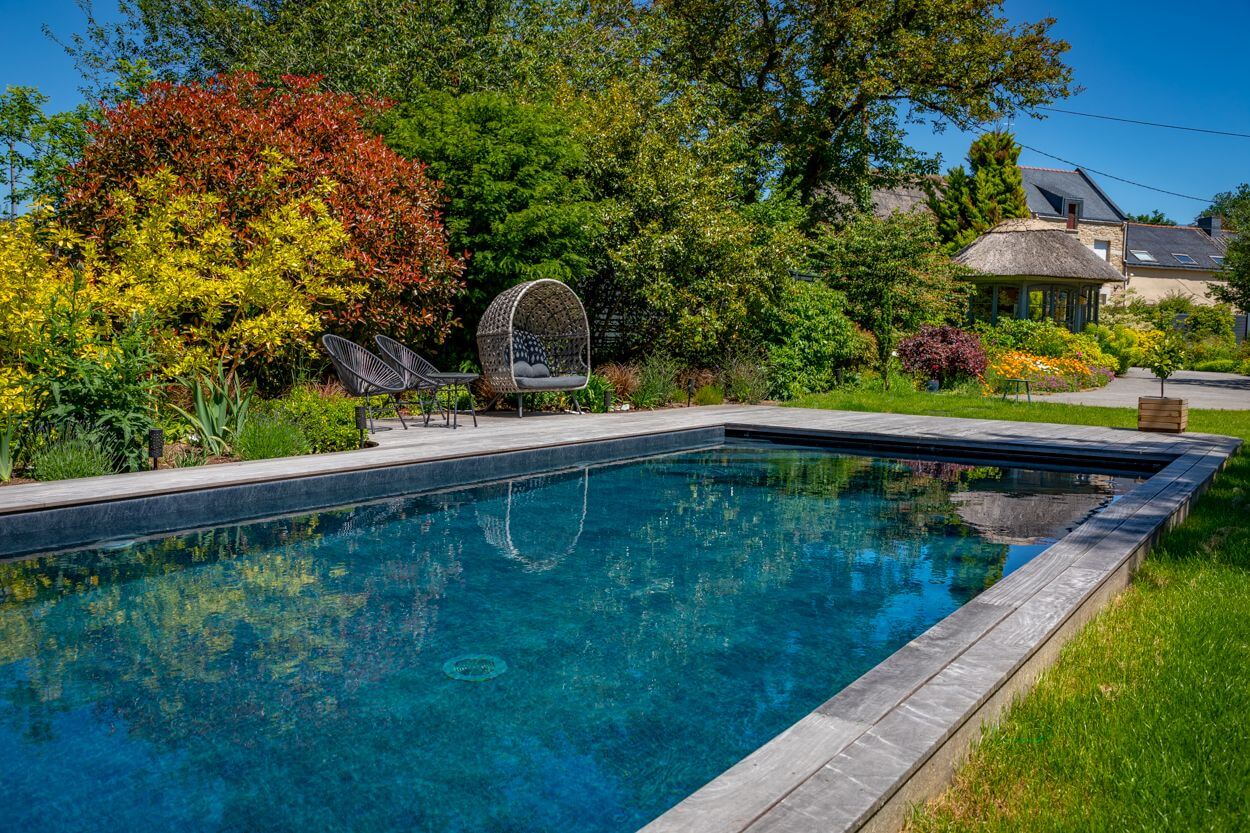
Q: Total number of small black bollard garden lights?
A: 4